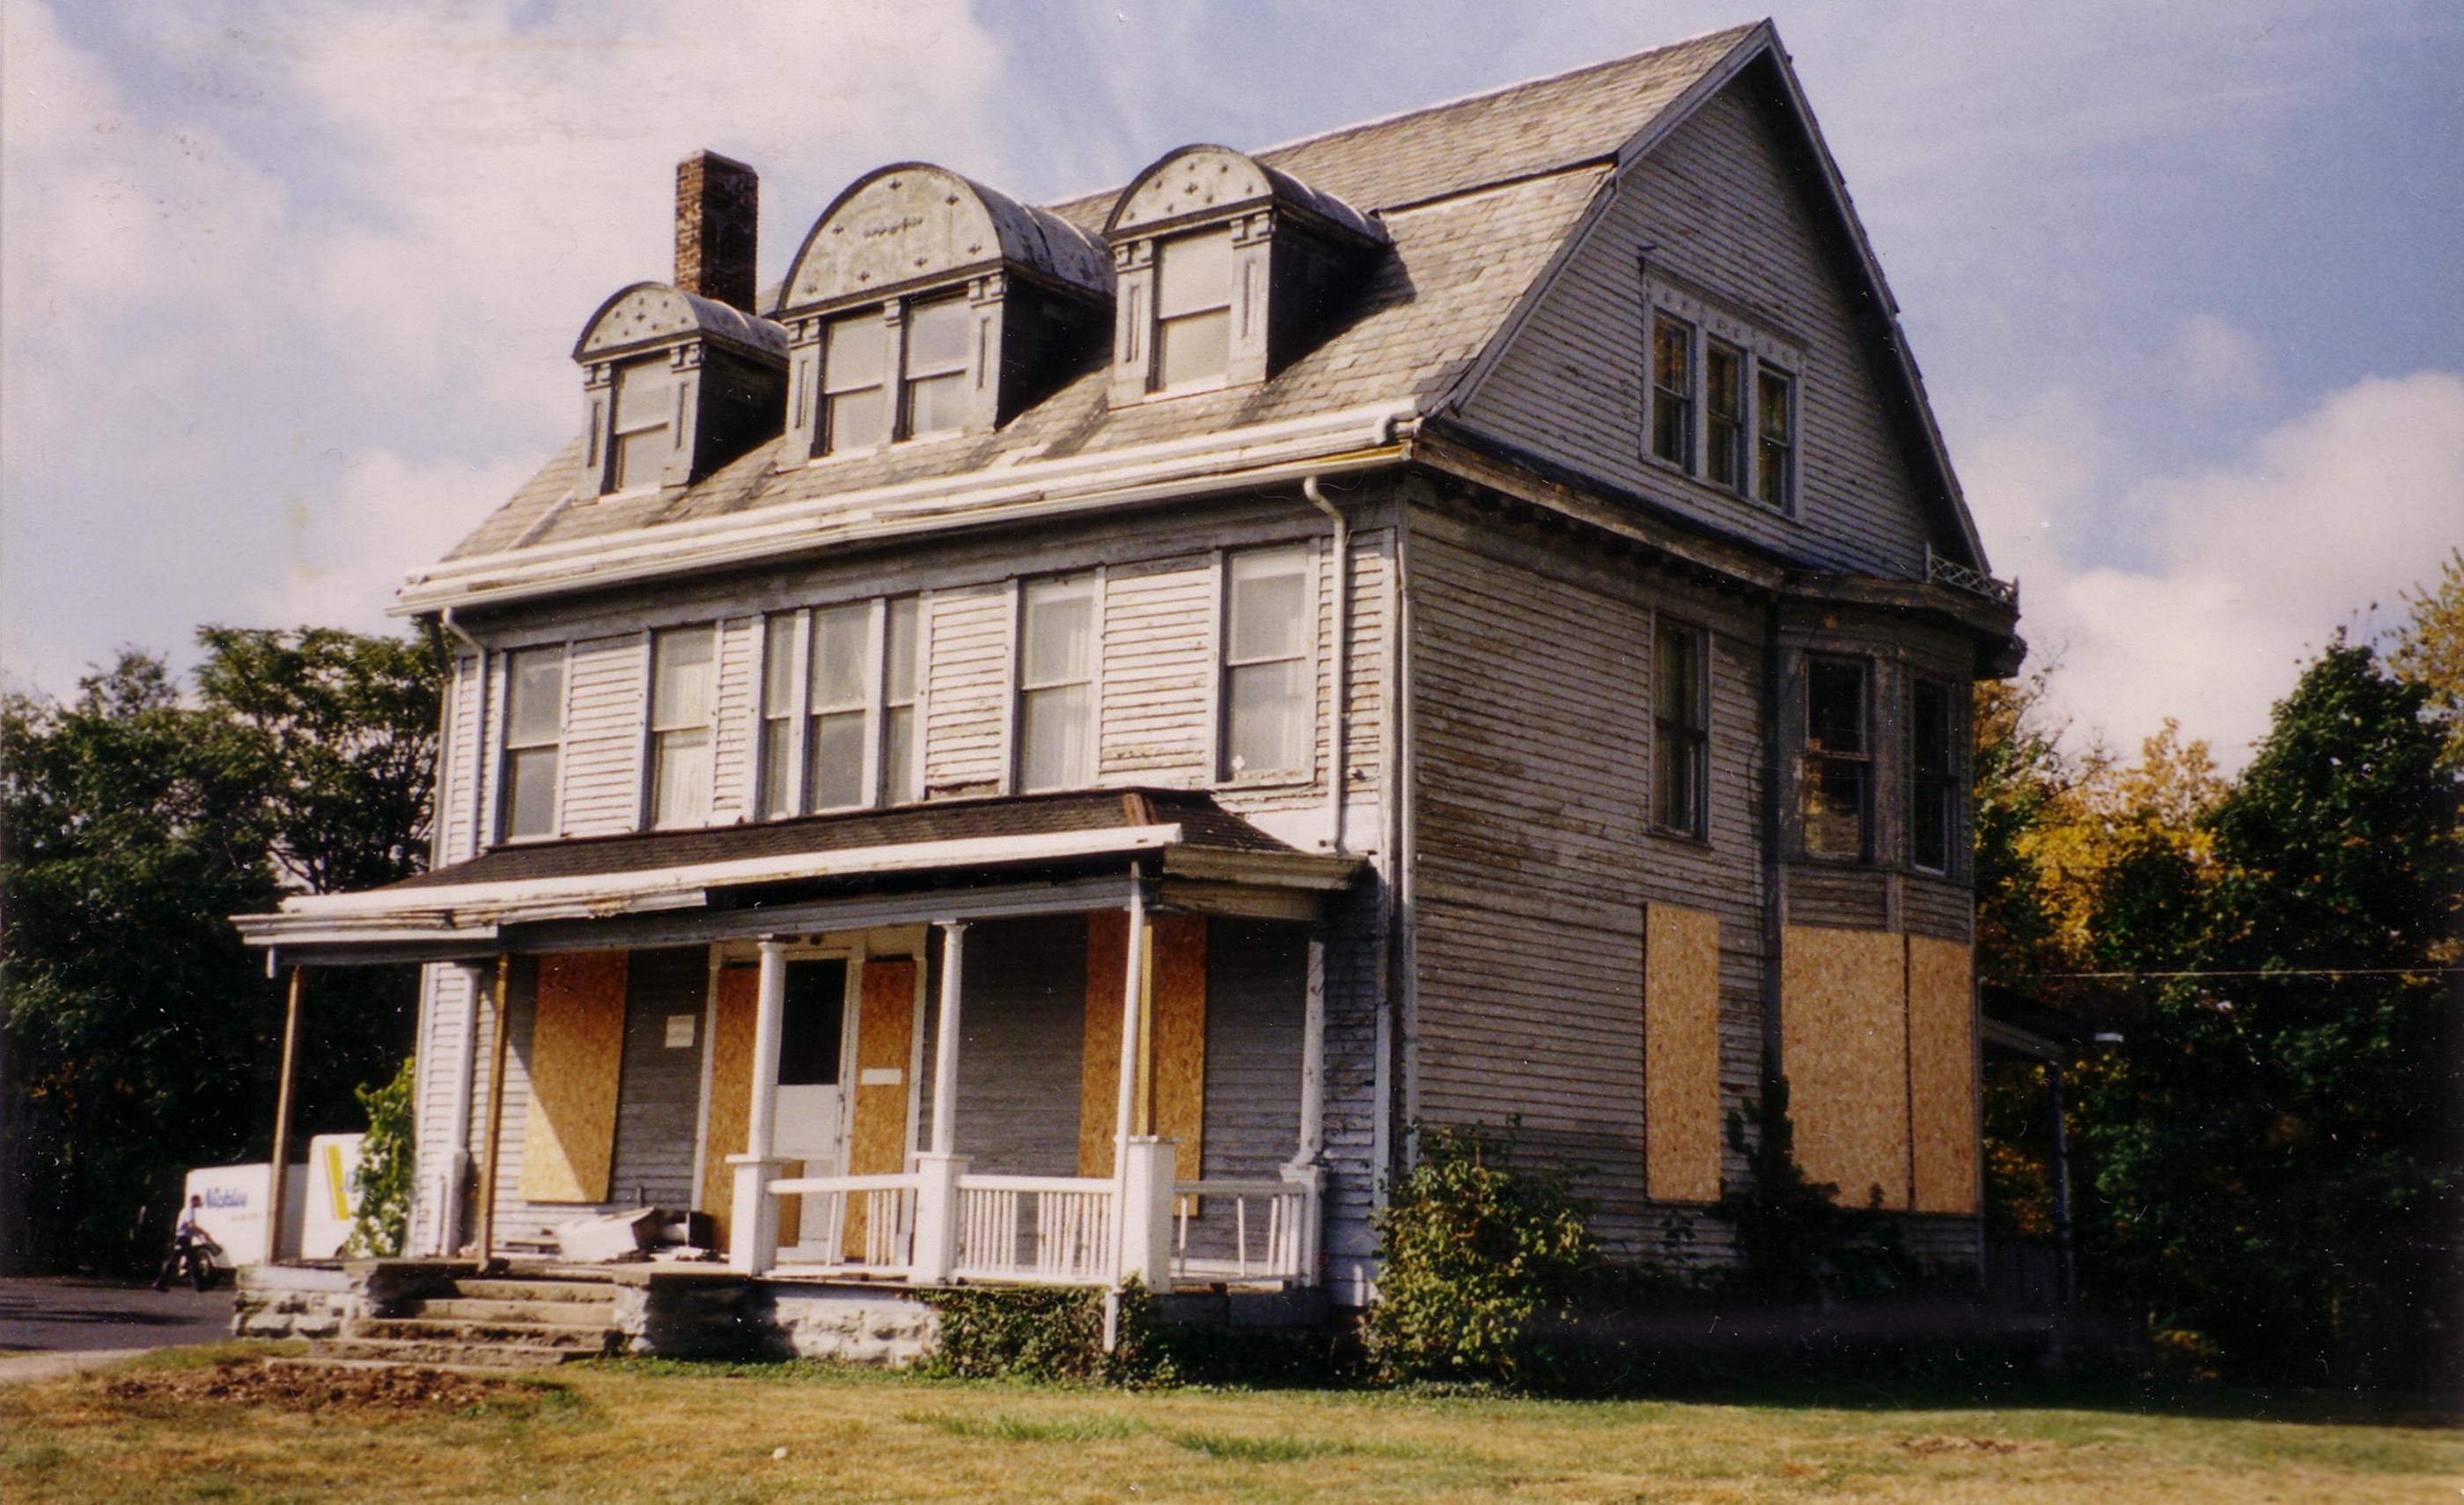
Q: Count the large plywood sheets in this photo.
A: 7